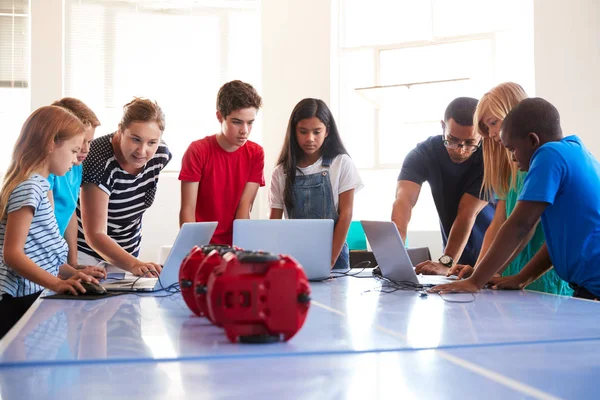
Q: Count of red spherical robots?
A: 3